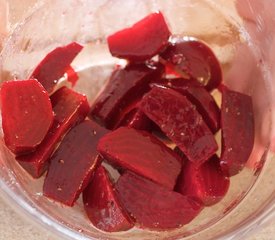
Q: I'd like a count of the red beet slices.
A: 15